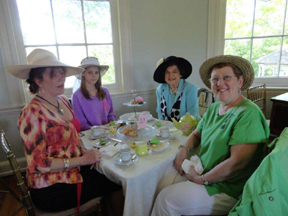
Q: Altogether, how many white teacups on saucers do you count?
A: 3